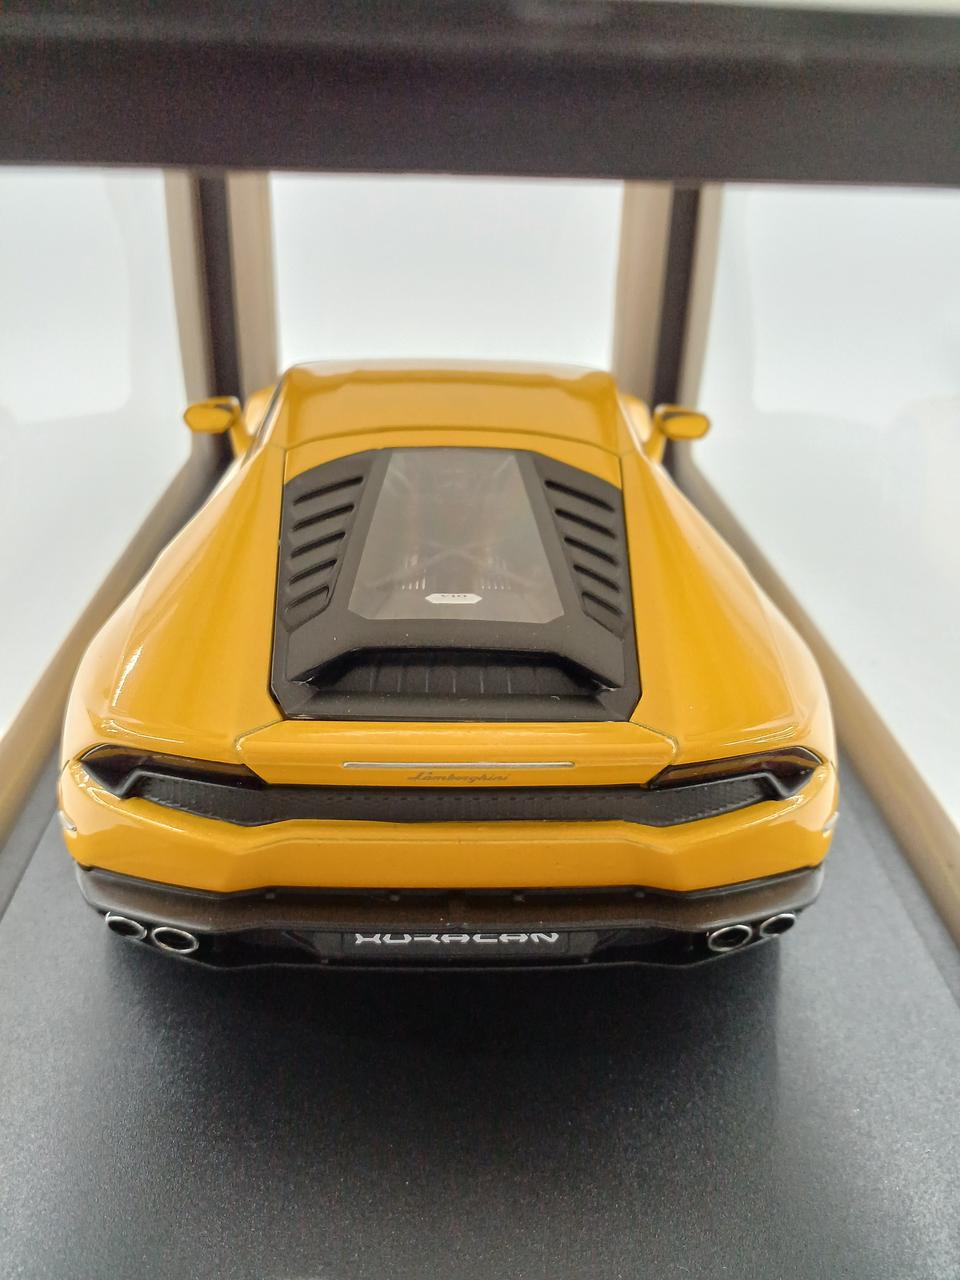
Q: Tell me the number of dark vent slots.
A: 10